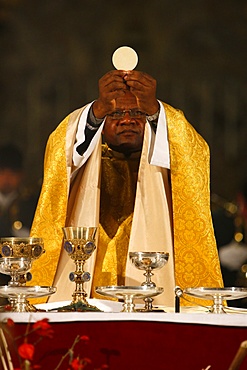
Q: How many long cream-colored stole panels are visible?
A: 2